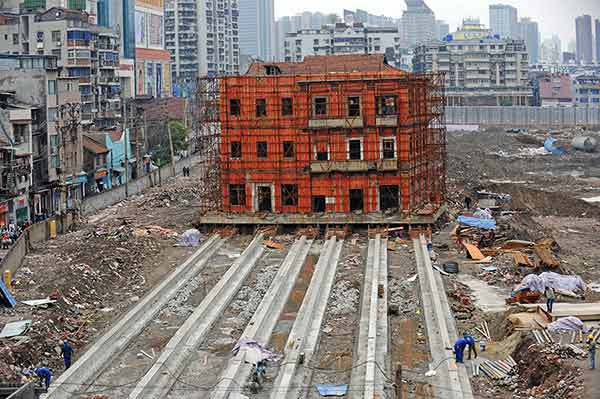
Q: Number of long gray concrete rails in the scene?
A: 6